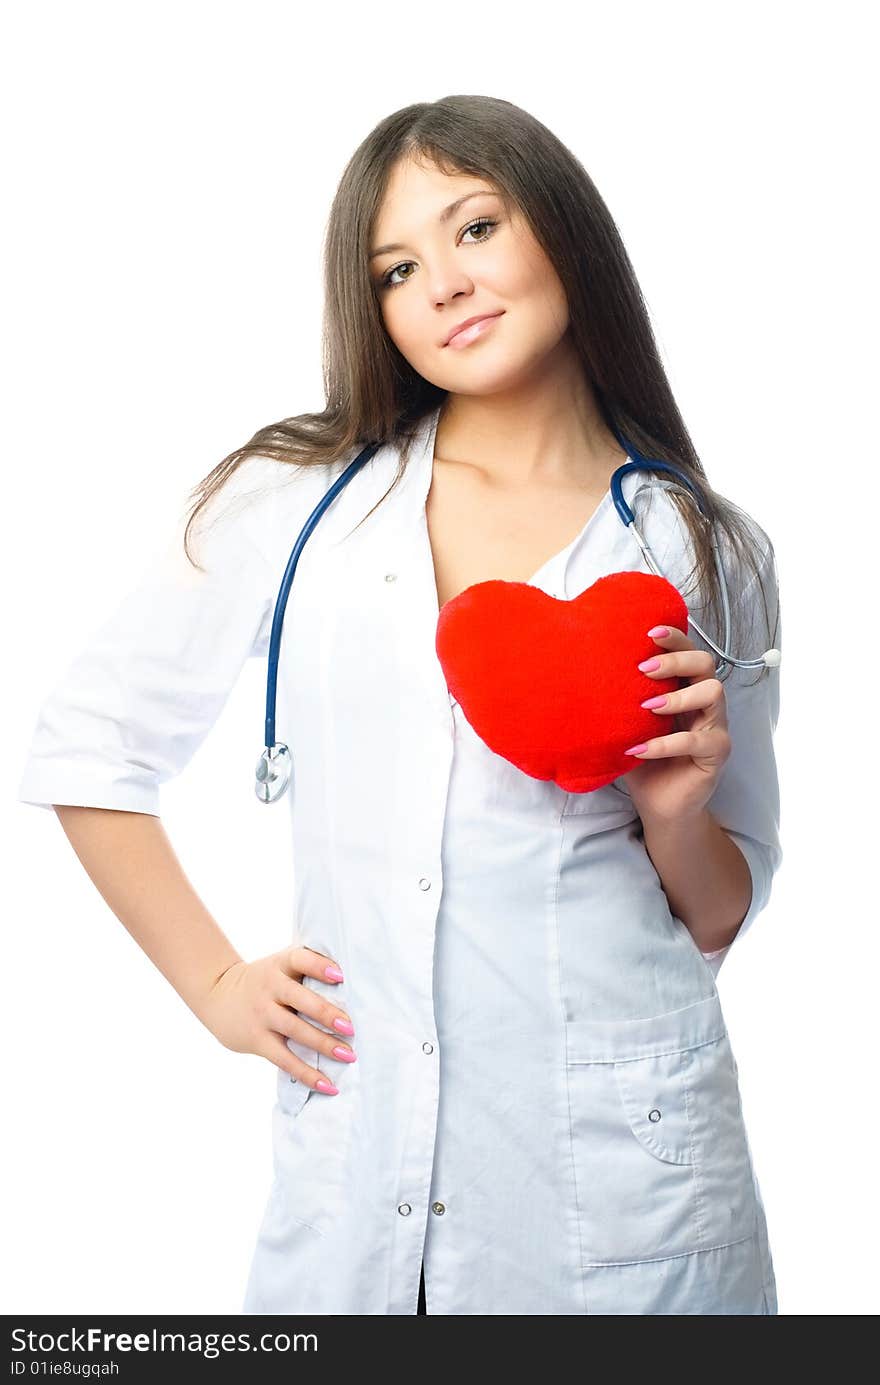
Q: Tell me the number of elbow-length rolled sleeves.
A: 2